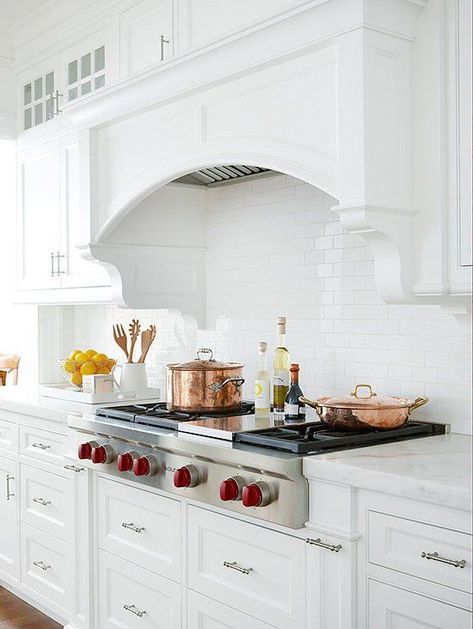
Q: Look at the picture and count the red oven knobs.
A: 7